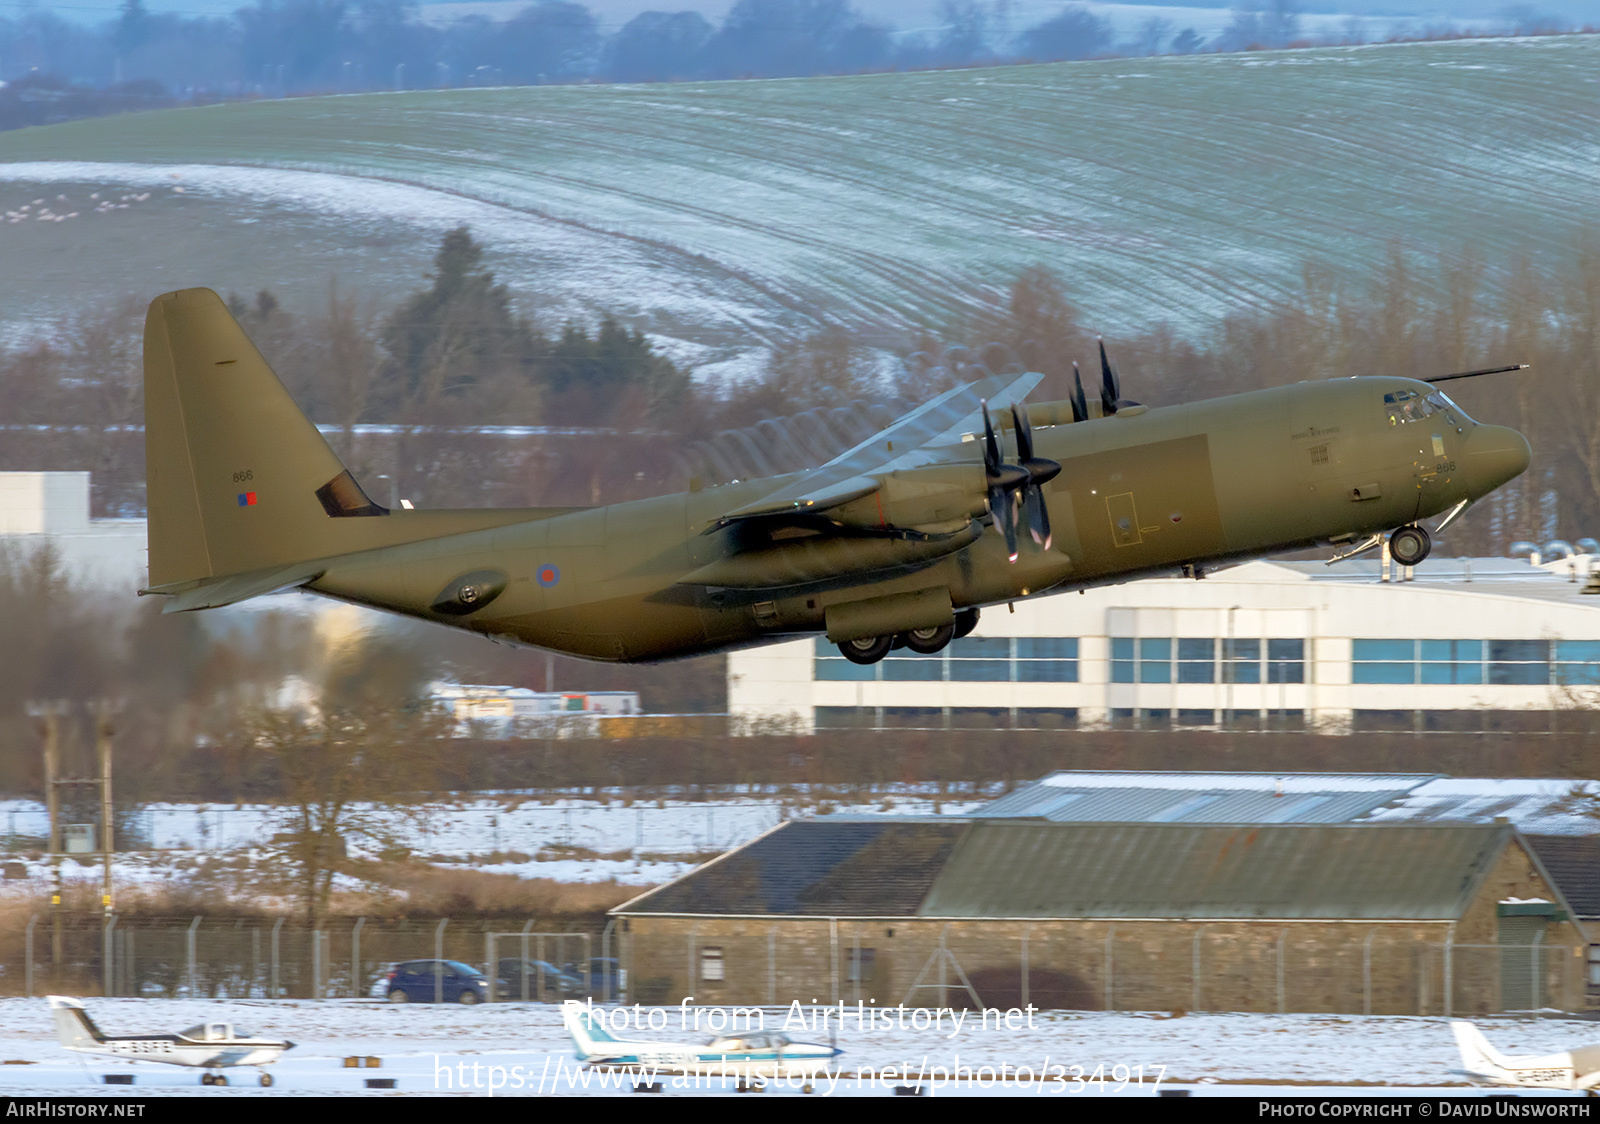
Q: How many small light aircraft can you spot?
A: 3